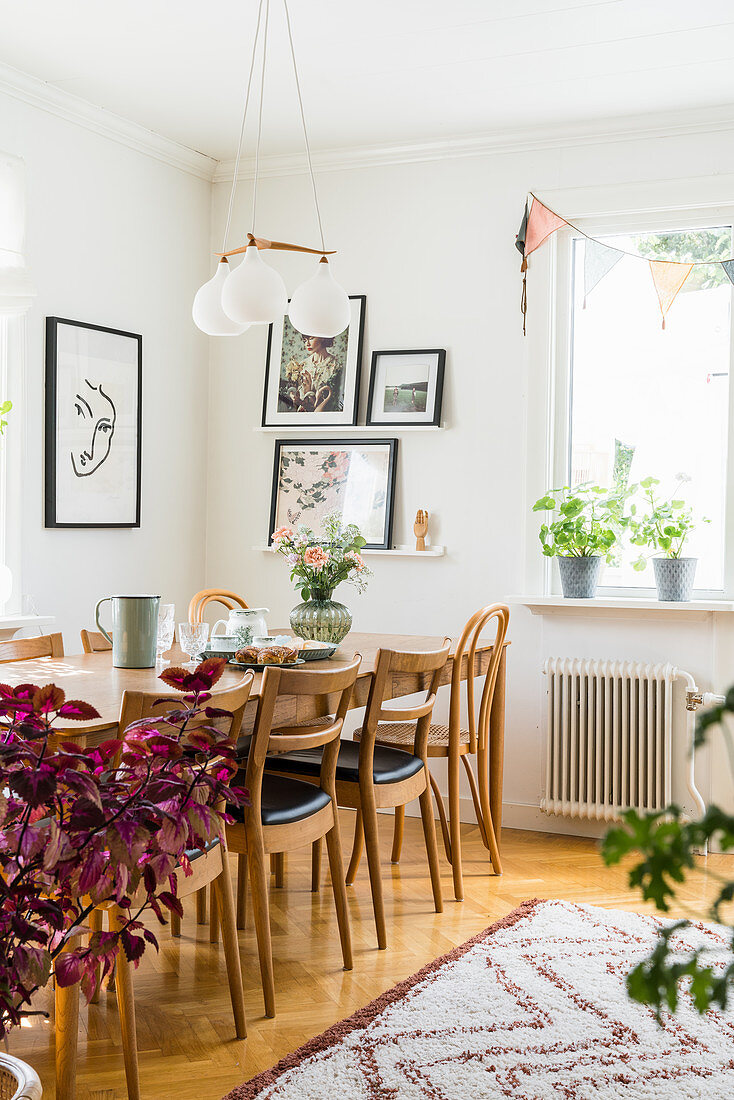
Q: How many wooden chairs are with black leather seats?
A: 3